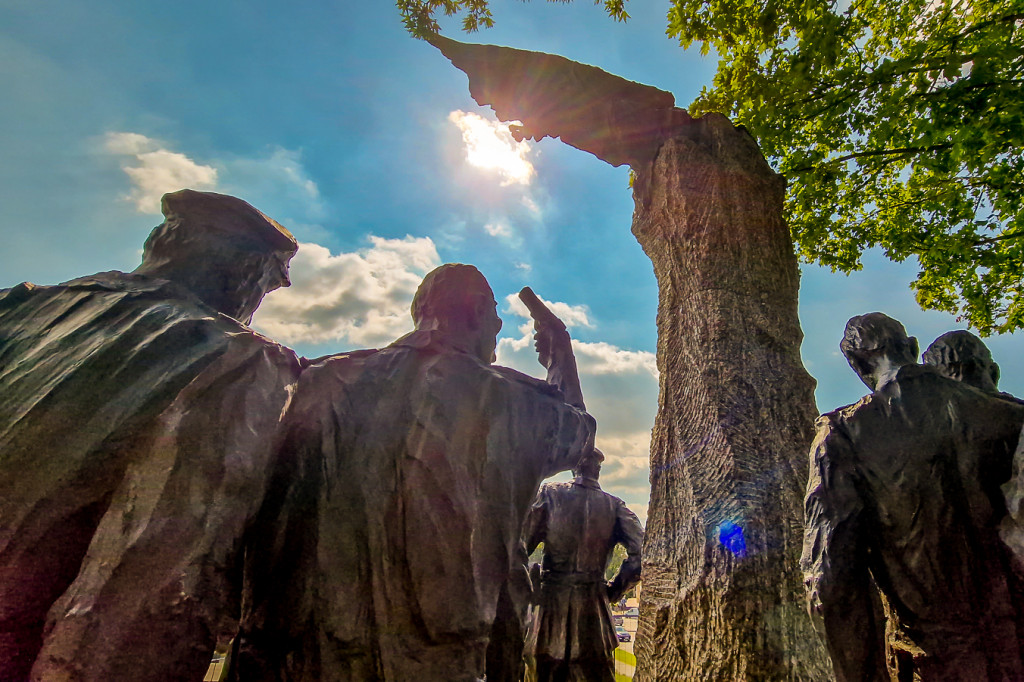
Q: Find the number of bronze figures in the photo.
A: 5